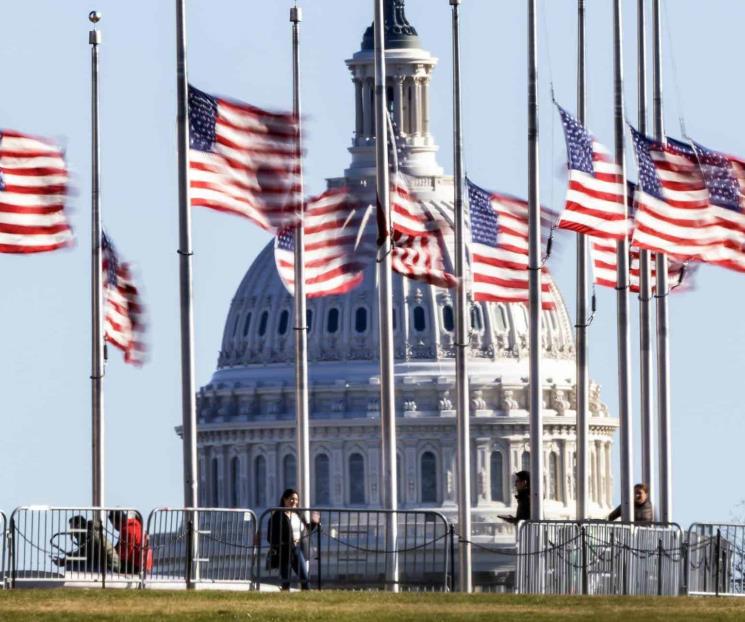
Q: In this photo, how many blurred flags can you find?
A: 10